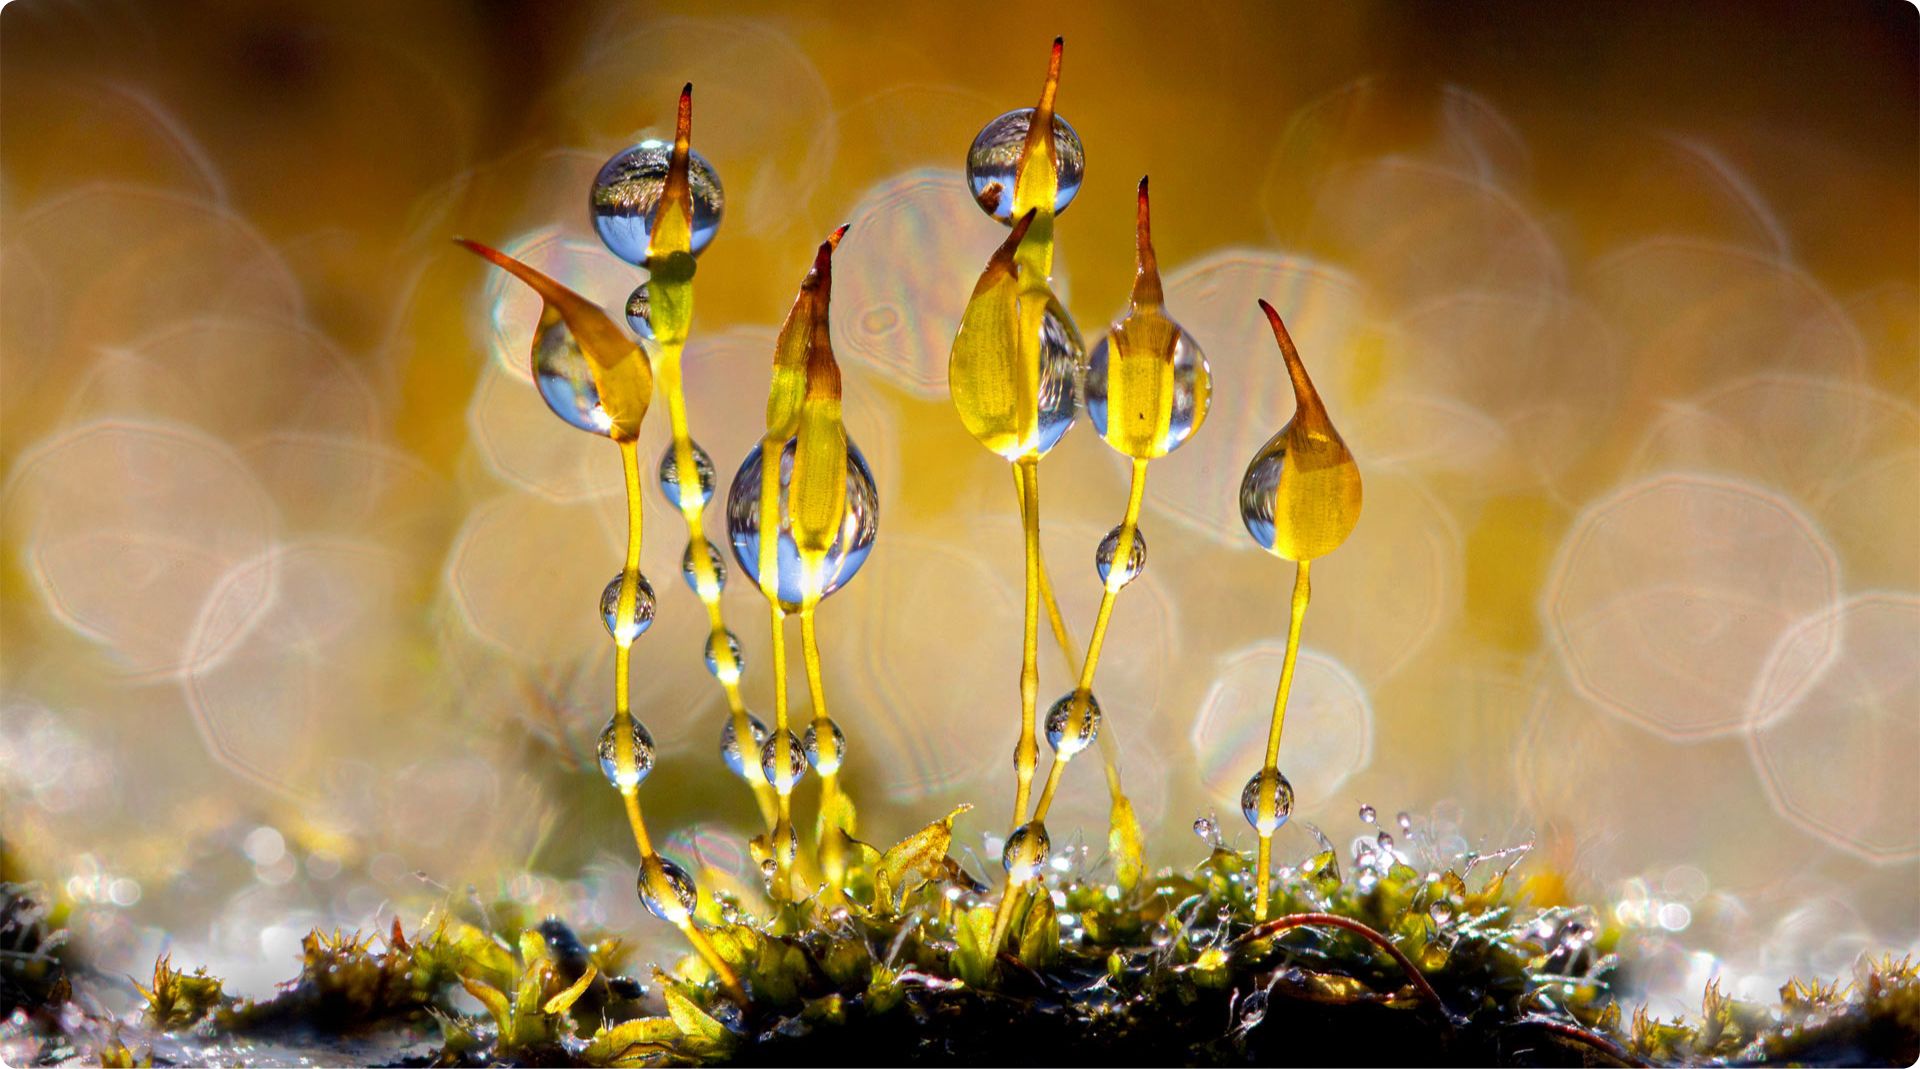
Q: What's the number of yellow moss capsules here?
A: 8